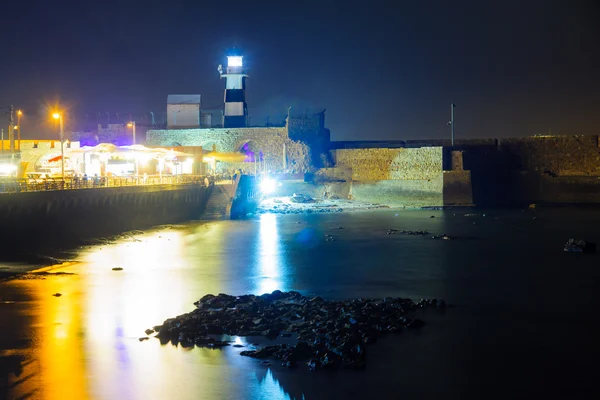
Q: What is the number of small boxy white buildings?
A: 1